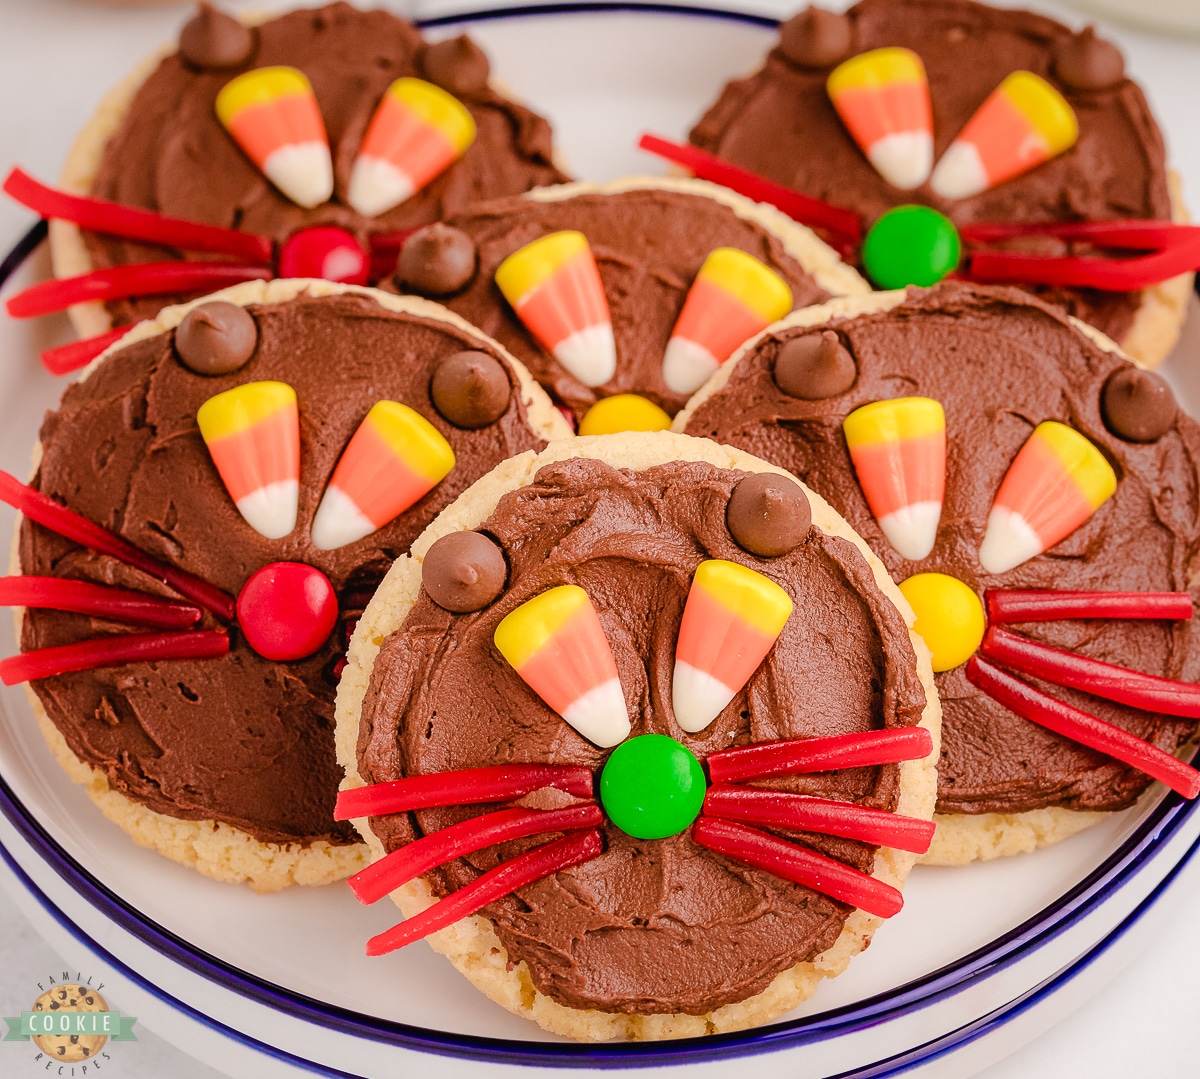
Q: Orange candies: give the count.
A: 12